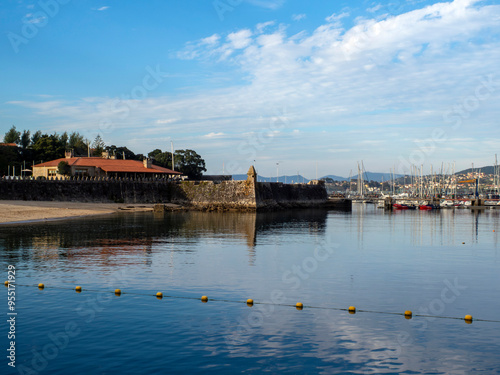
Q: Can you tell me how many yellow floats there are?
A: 11